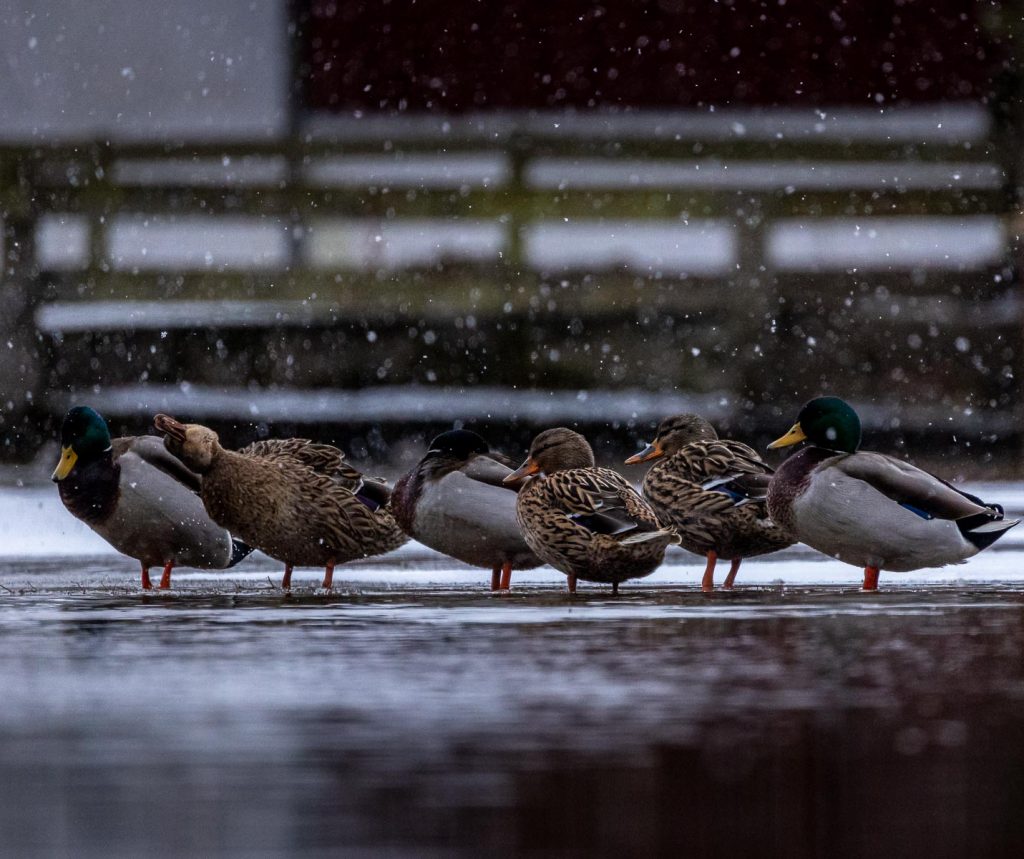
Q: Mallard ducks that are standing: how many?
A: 6